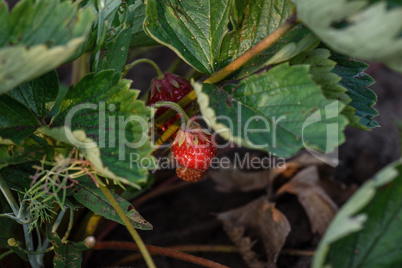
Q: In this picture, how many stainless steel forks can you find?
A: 0